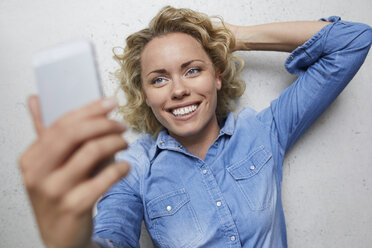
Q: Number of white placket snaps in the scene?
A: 3